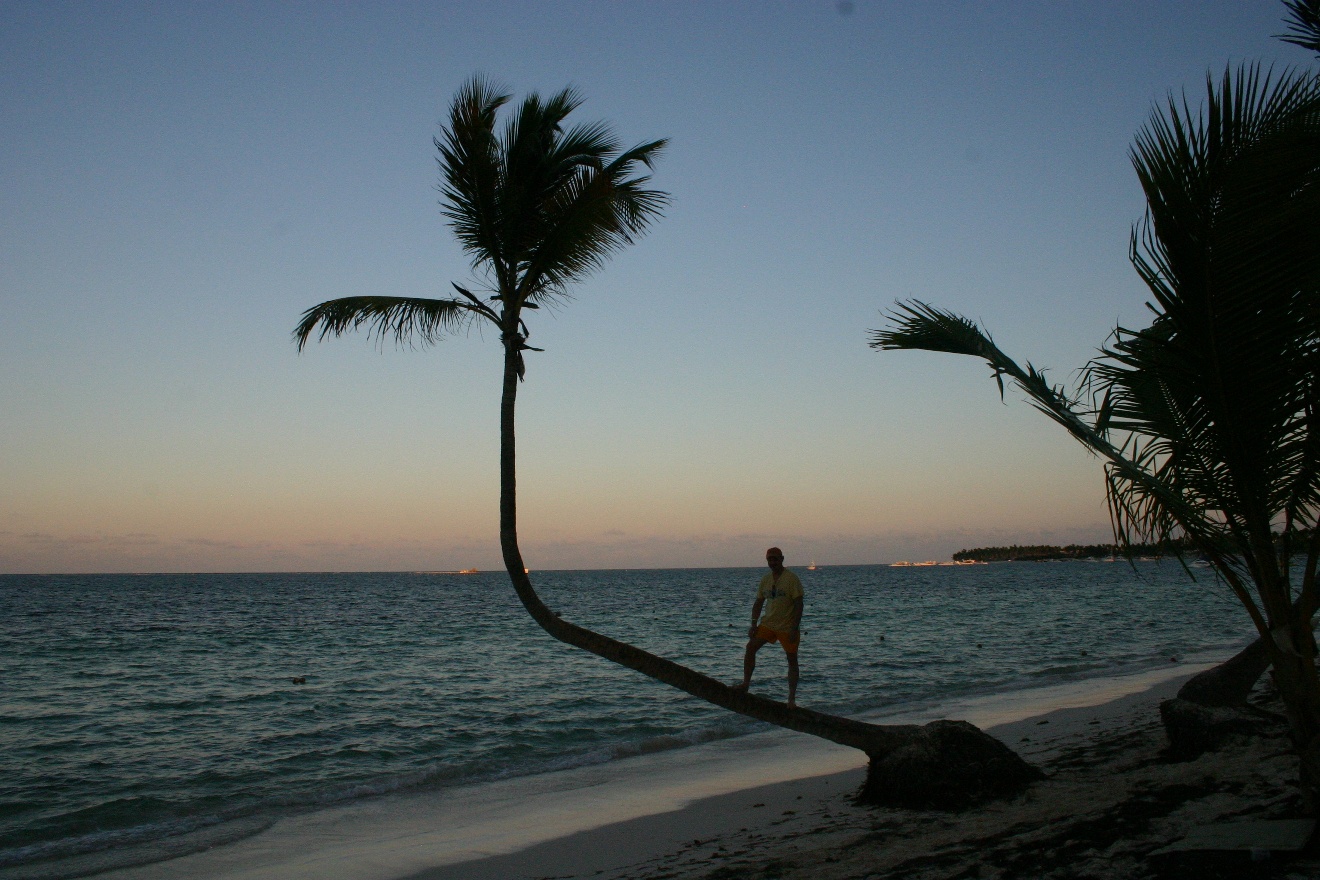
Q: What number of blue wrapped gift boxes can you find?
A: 0